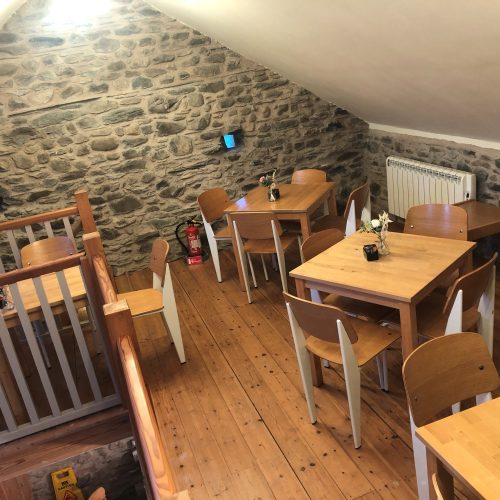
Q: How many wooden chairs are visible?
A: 12